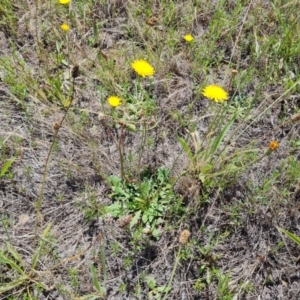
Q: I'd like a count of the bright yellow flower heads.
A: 6